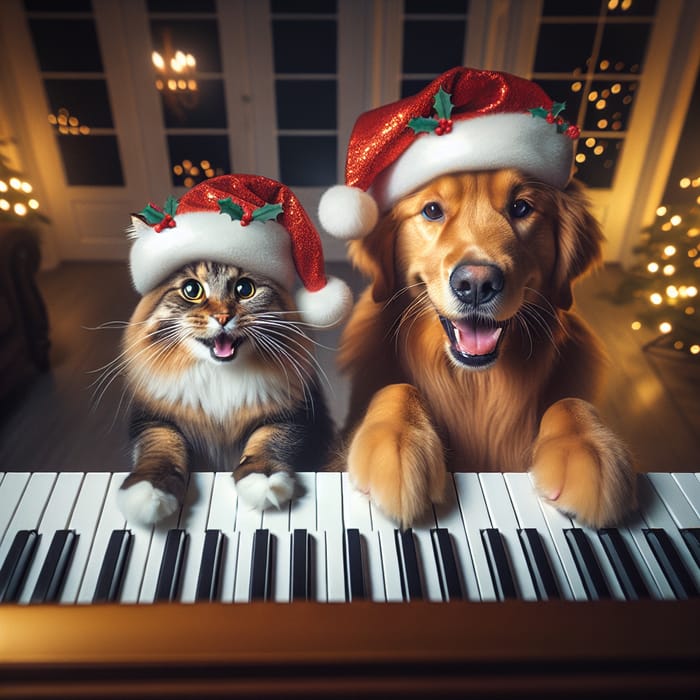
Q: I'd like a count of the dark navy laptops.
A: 0